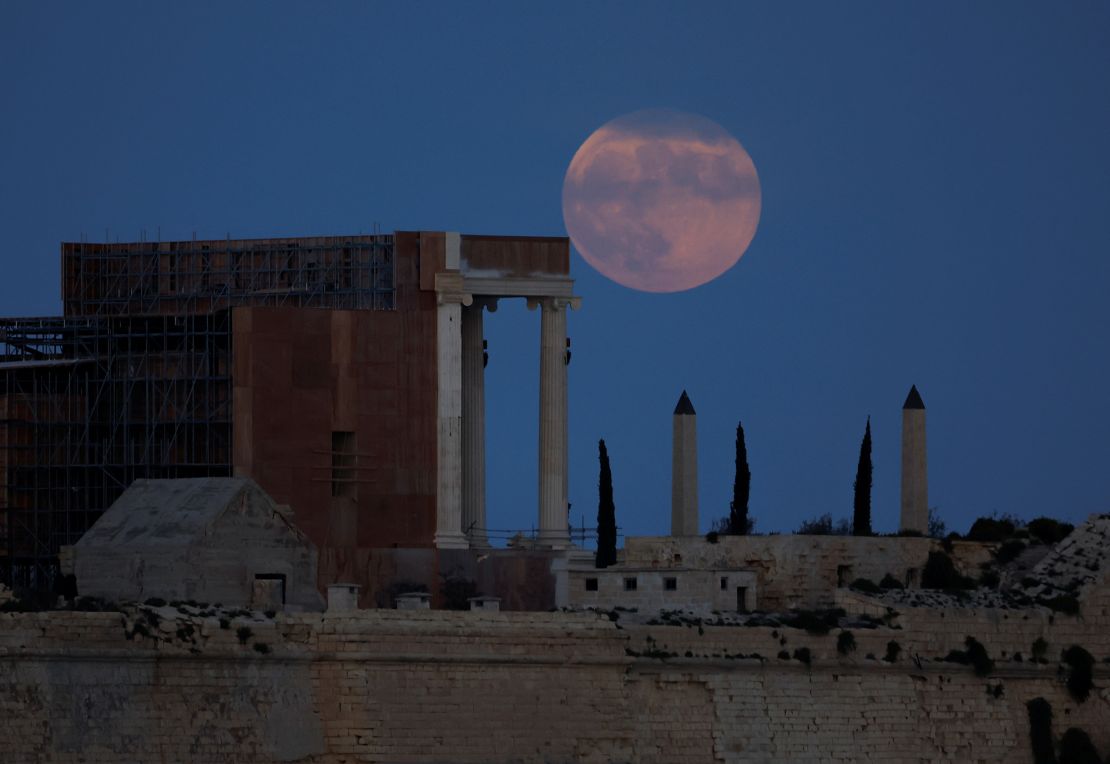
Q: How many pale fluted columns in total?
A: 3